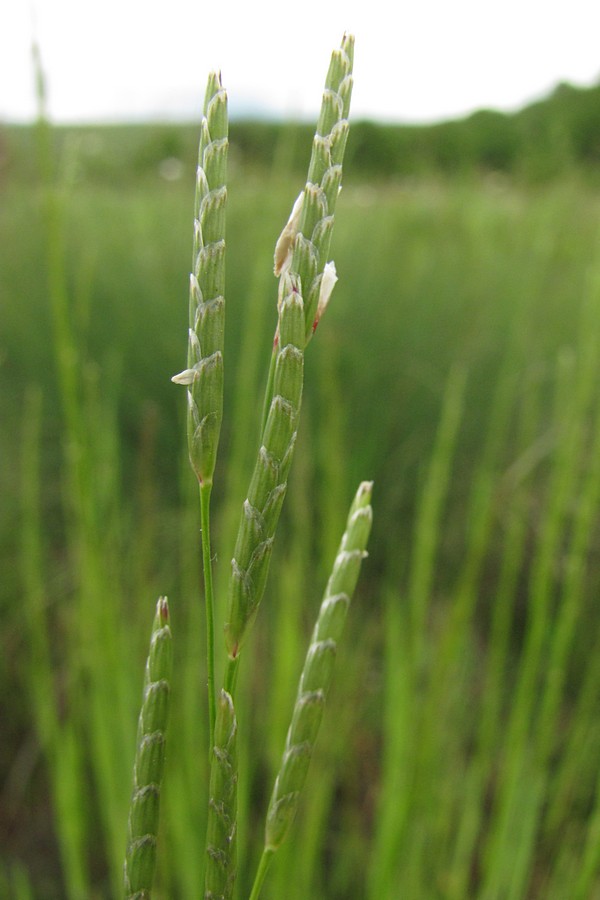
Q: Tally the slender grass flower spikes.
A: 6